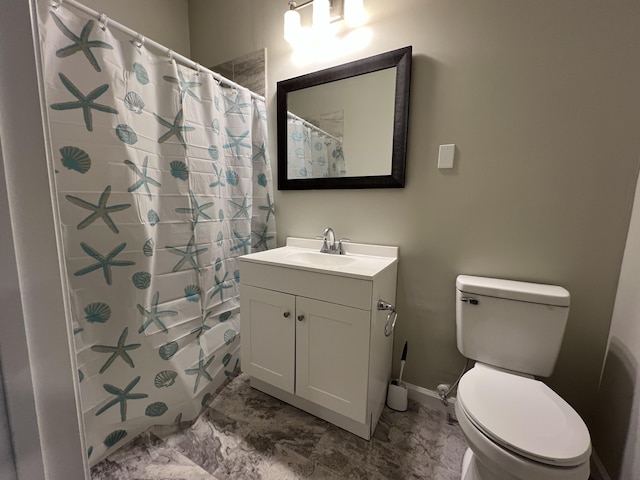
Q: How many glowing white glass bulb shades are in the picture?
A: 3